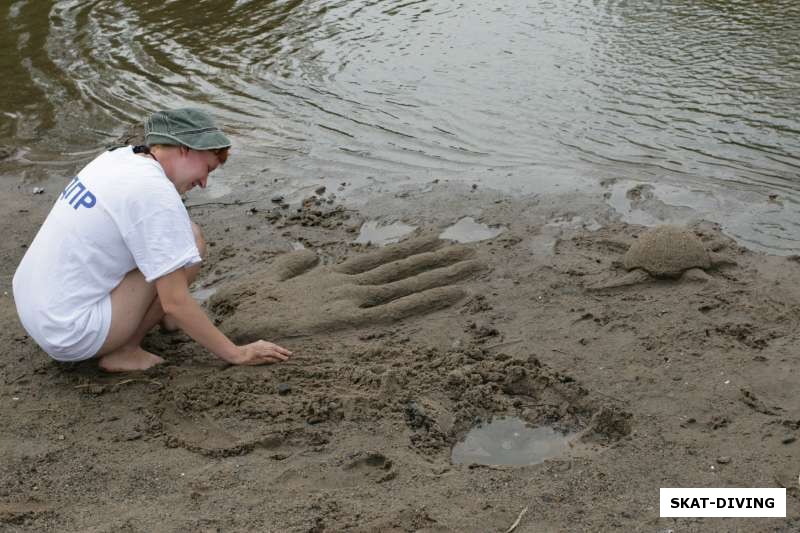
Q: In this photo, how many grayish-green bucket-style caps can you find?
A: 1